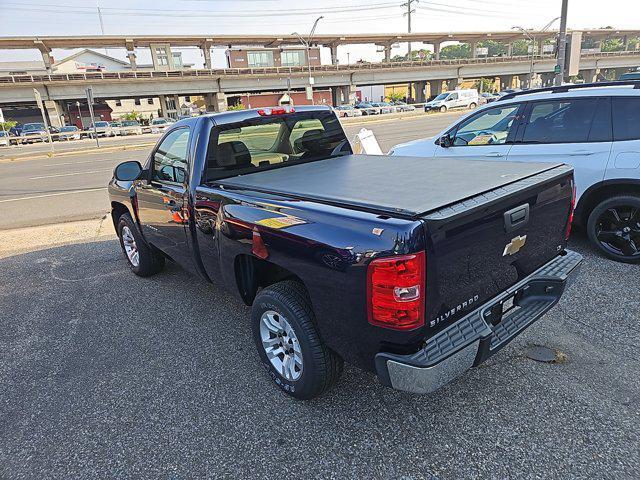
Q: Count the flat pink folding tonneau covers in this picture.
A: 0